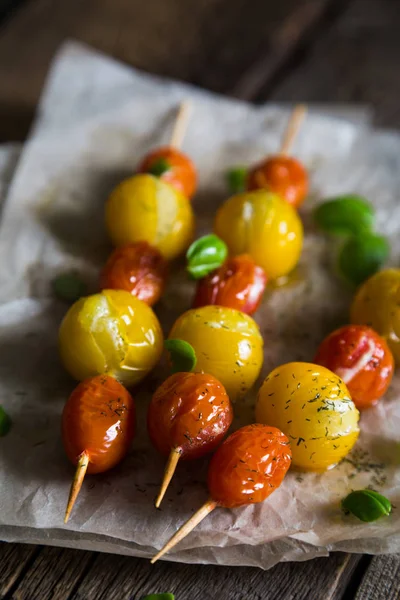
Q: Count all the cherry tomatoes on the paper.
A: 14